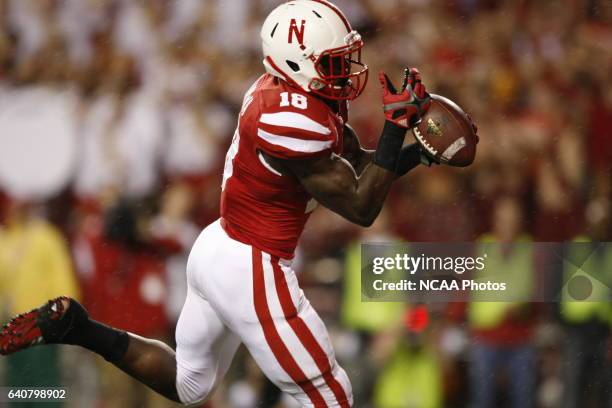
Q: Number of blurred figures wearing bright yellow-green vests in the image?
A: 4